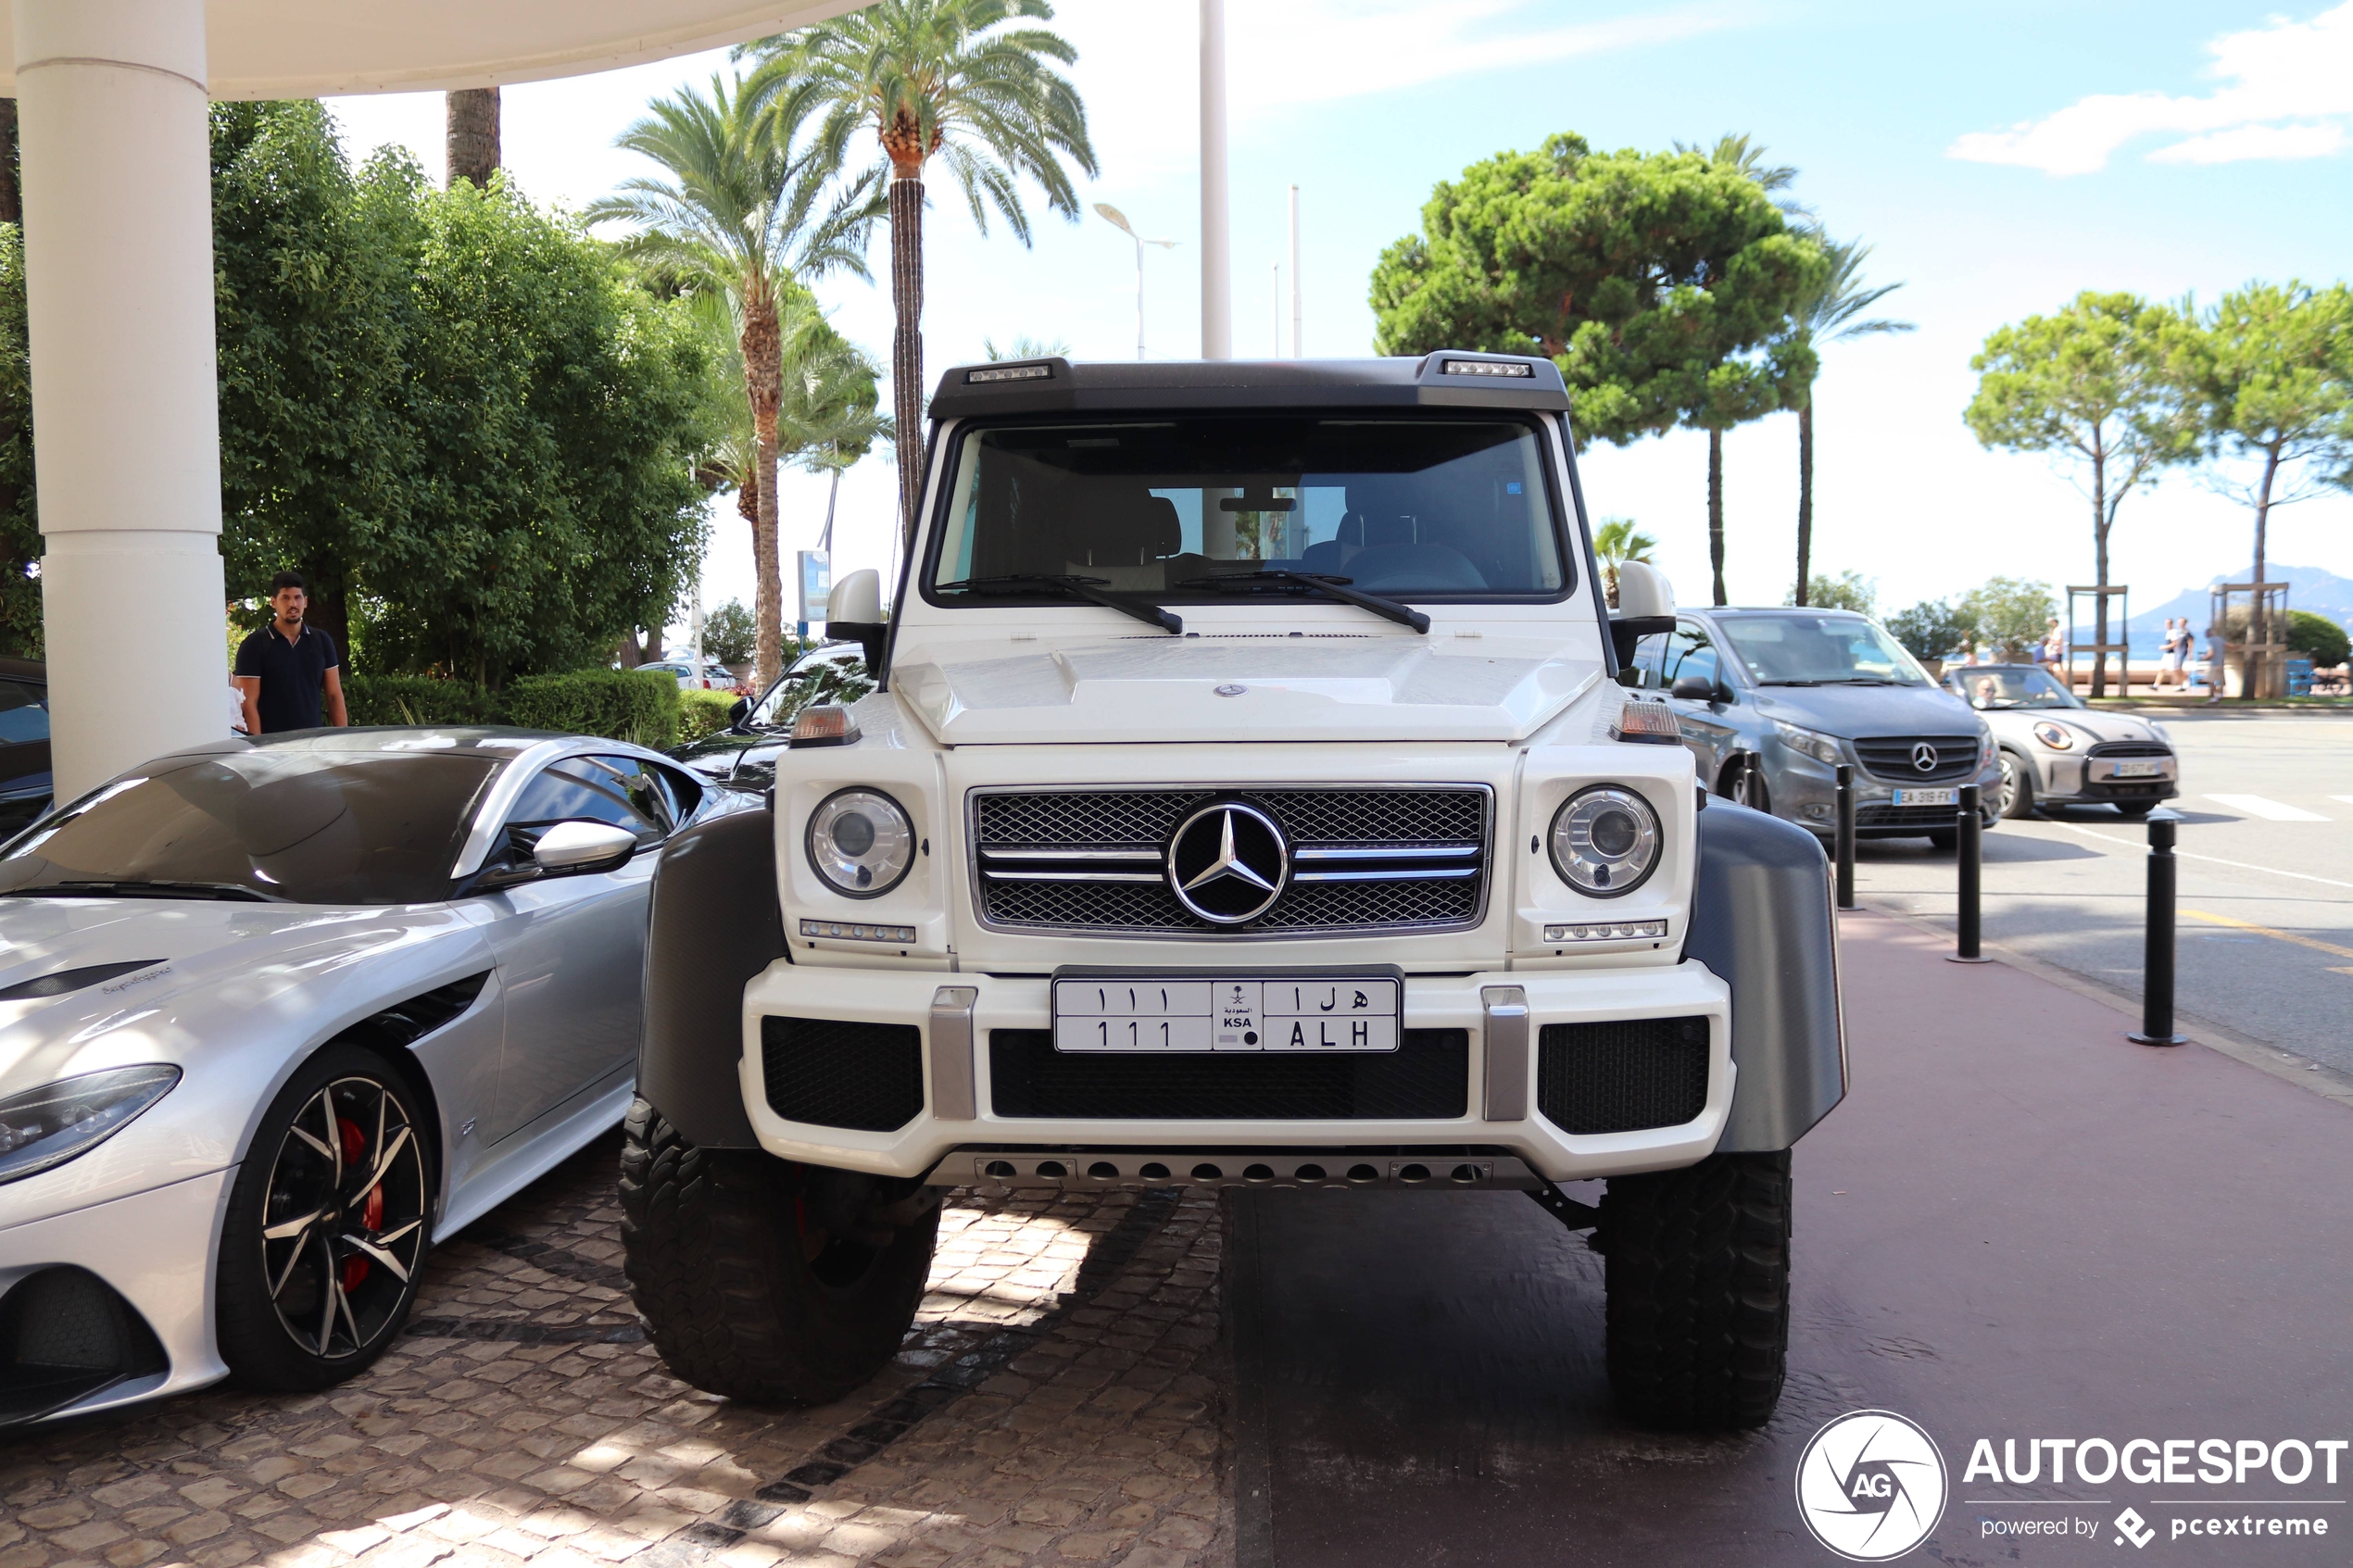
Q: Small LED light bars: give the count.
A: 4